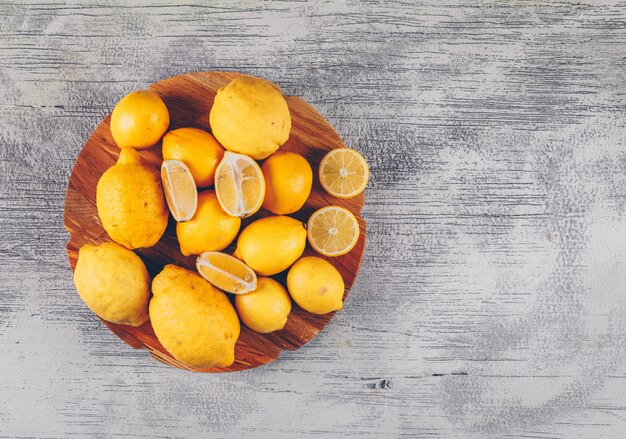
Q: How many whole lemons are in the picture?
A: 11